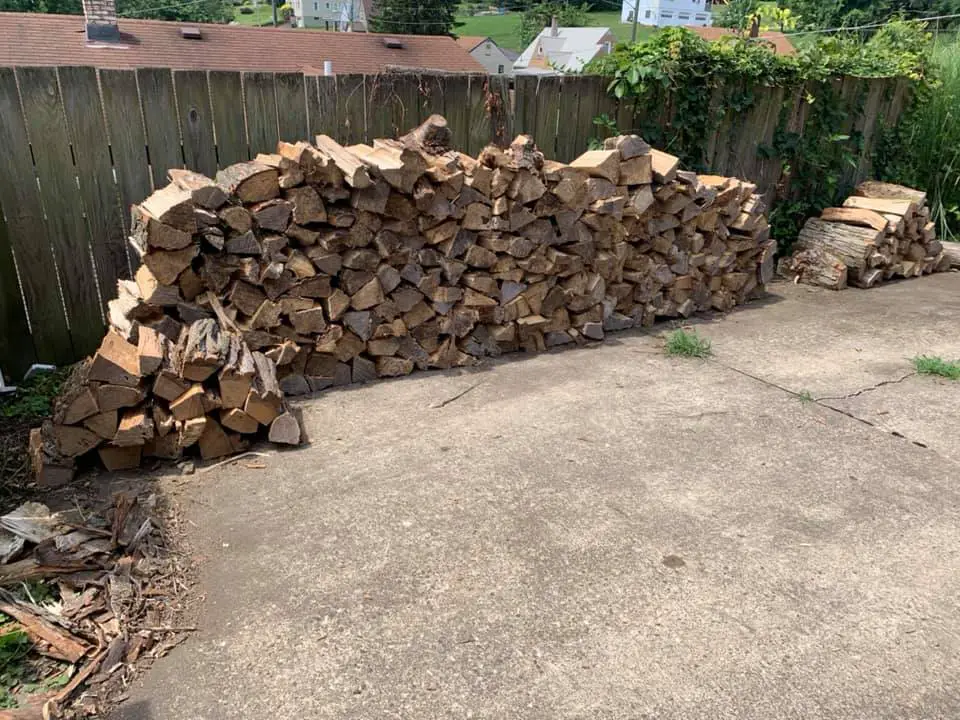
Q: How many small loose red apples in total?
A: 0